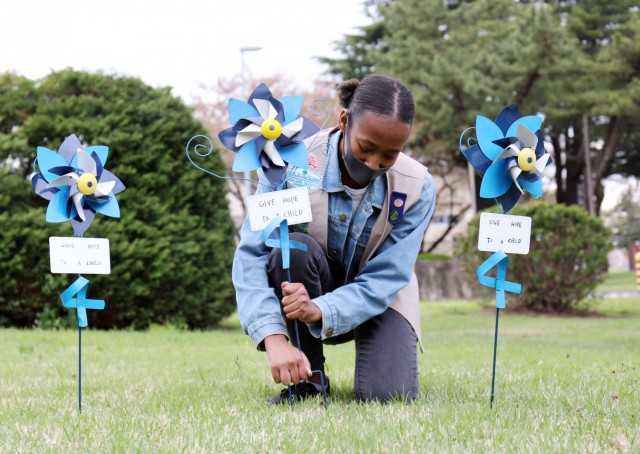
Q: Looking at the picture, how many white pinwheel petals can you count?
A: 12